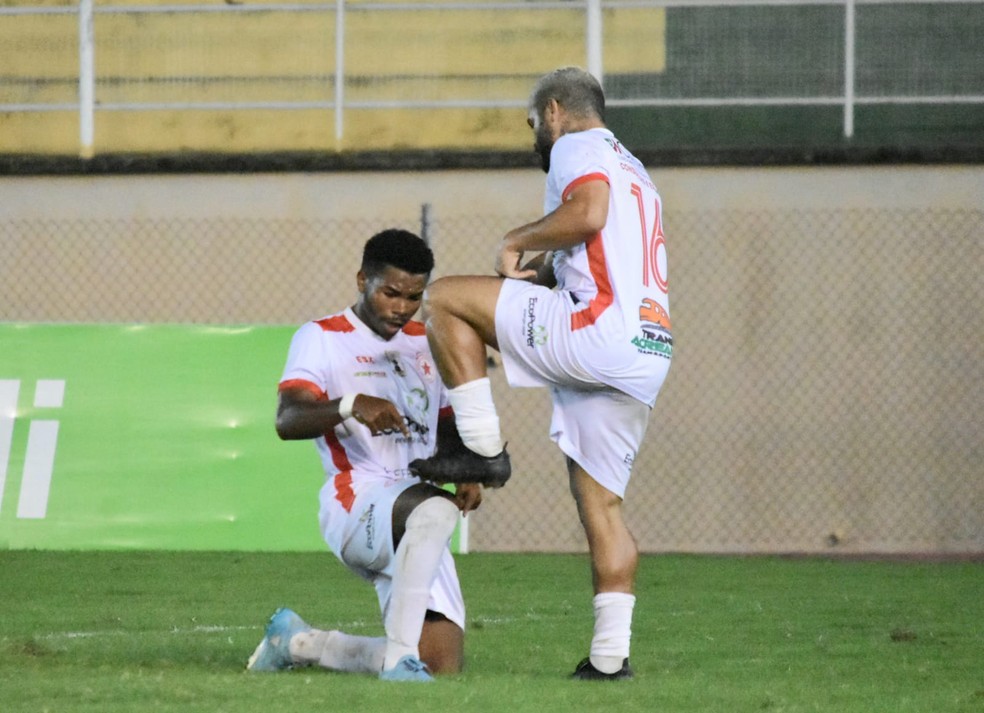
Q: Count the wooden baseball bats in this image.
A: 0